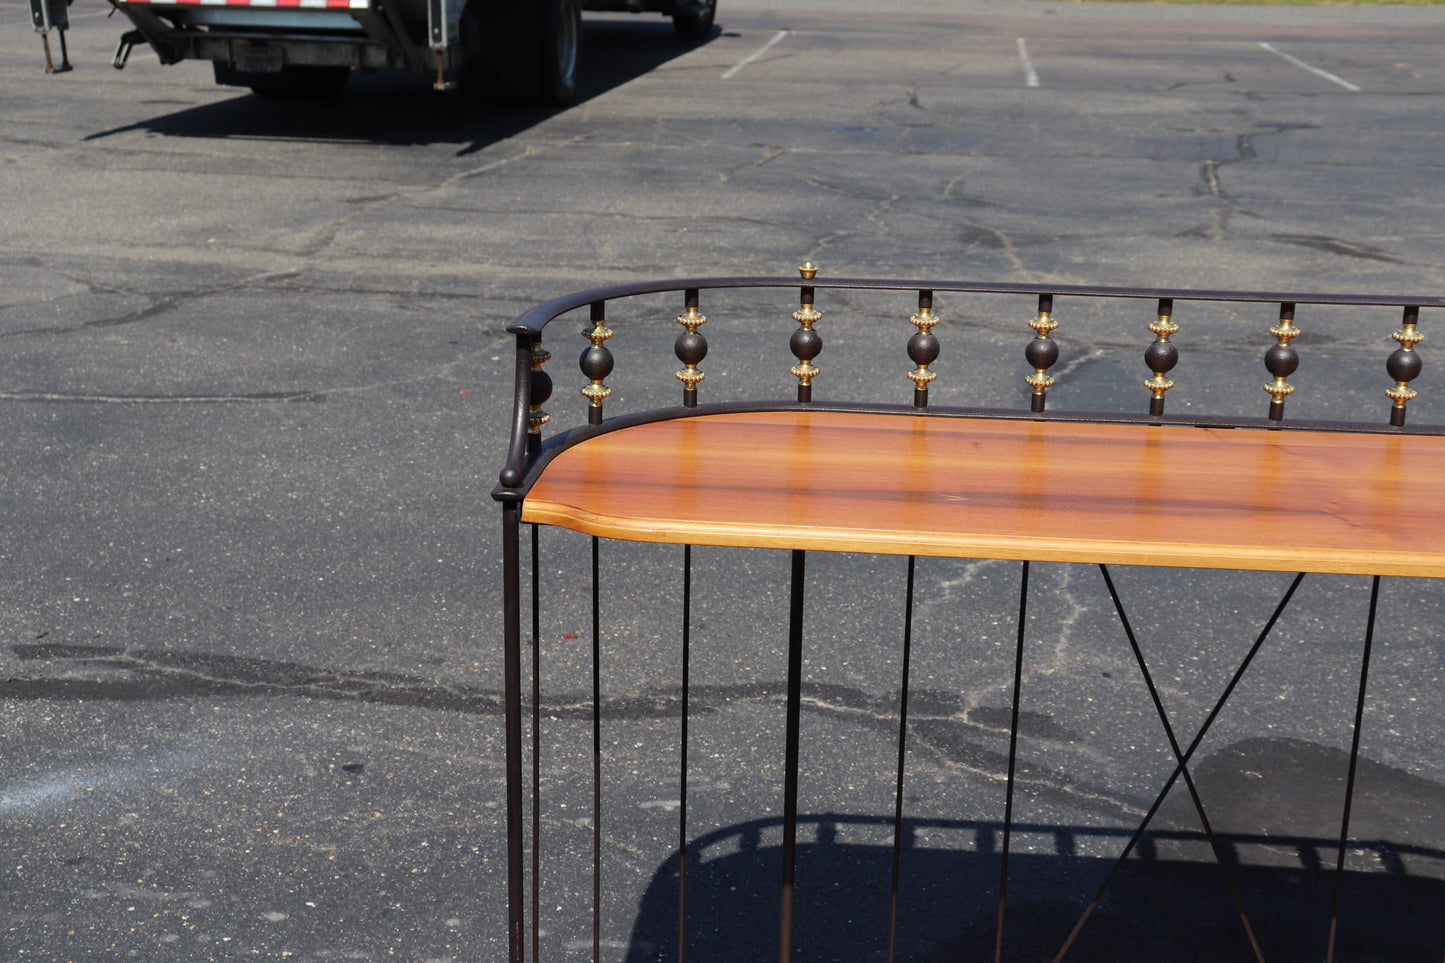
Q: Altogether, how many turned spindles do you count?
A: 9